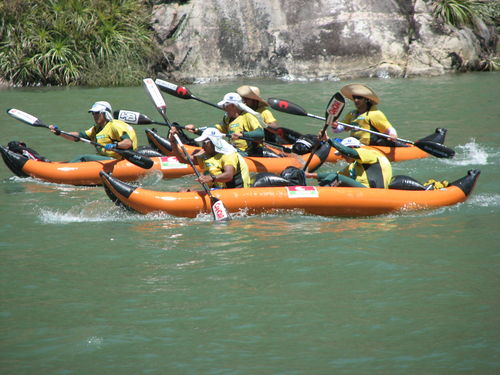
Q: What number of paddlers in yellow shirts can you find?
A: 6